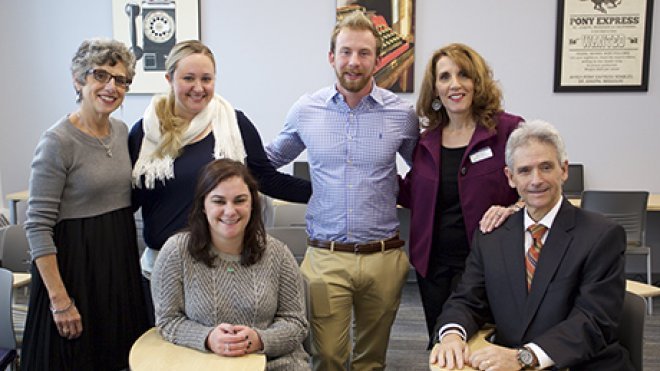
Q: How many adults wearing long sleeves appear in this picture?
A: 6